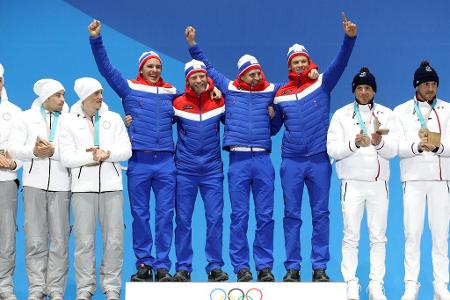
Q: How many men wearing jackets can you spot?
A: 9